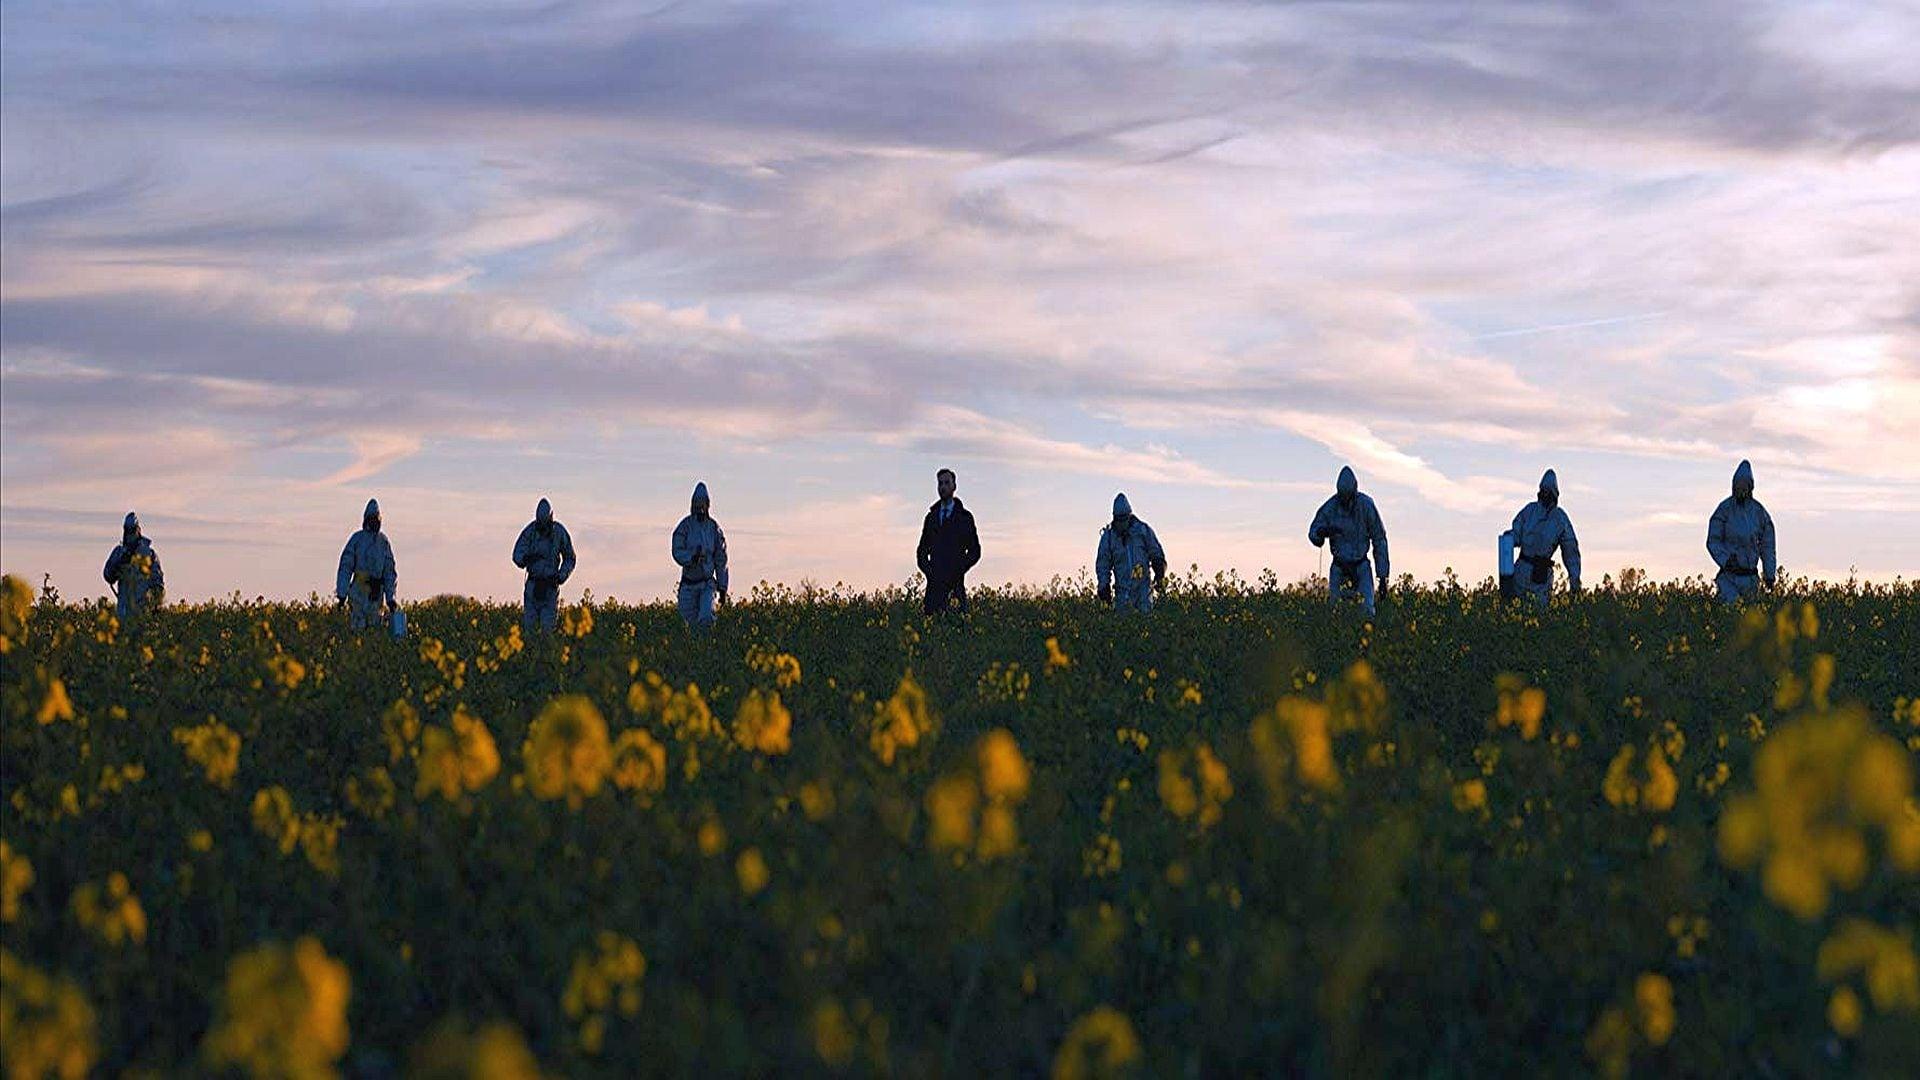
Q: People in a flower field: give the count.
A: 9